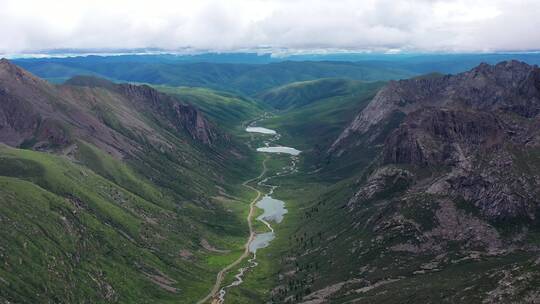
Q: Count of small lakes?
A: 4